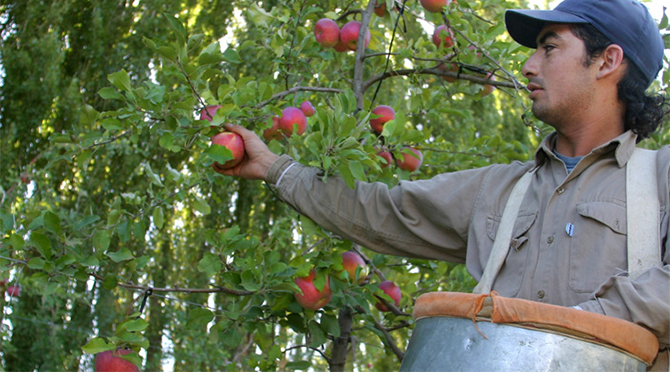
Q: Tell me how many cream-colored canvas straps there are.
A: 2